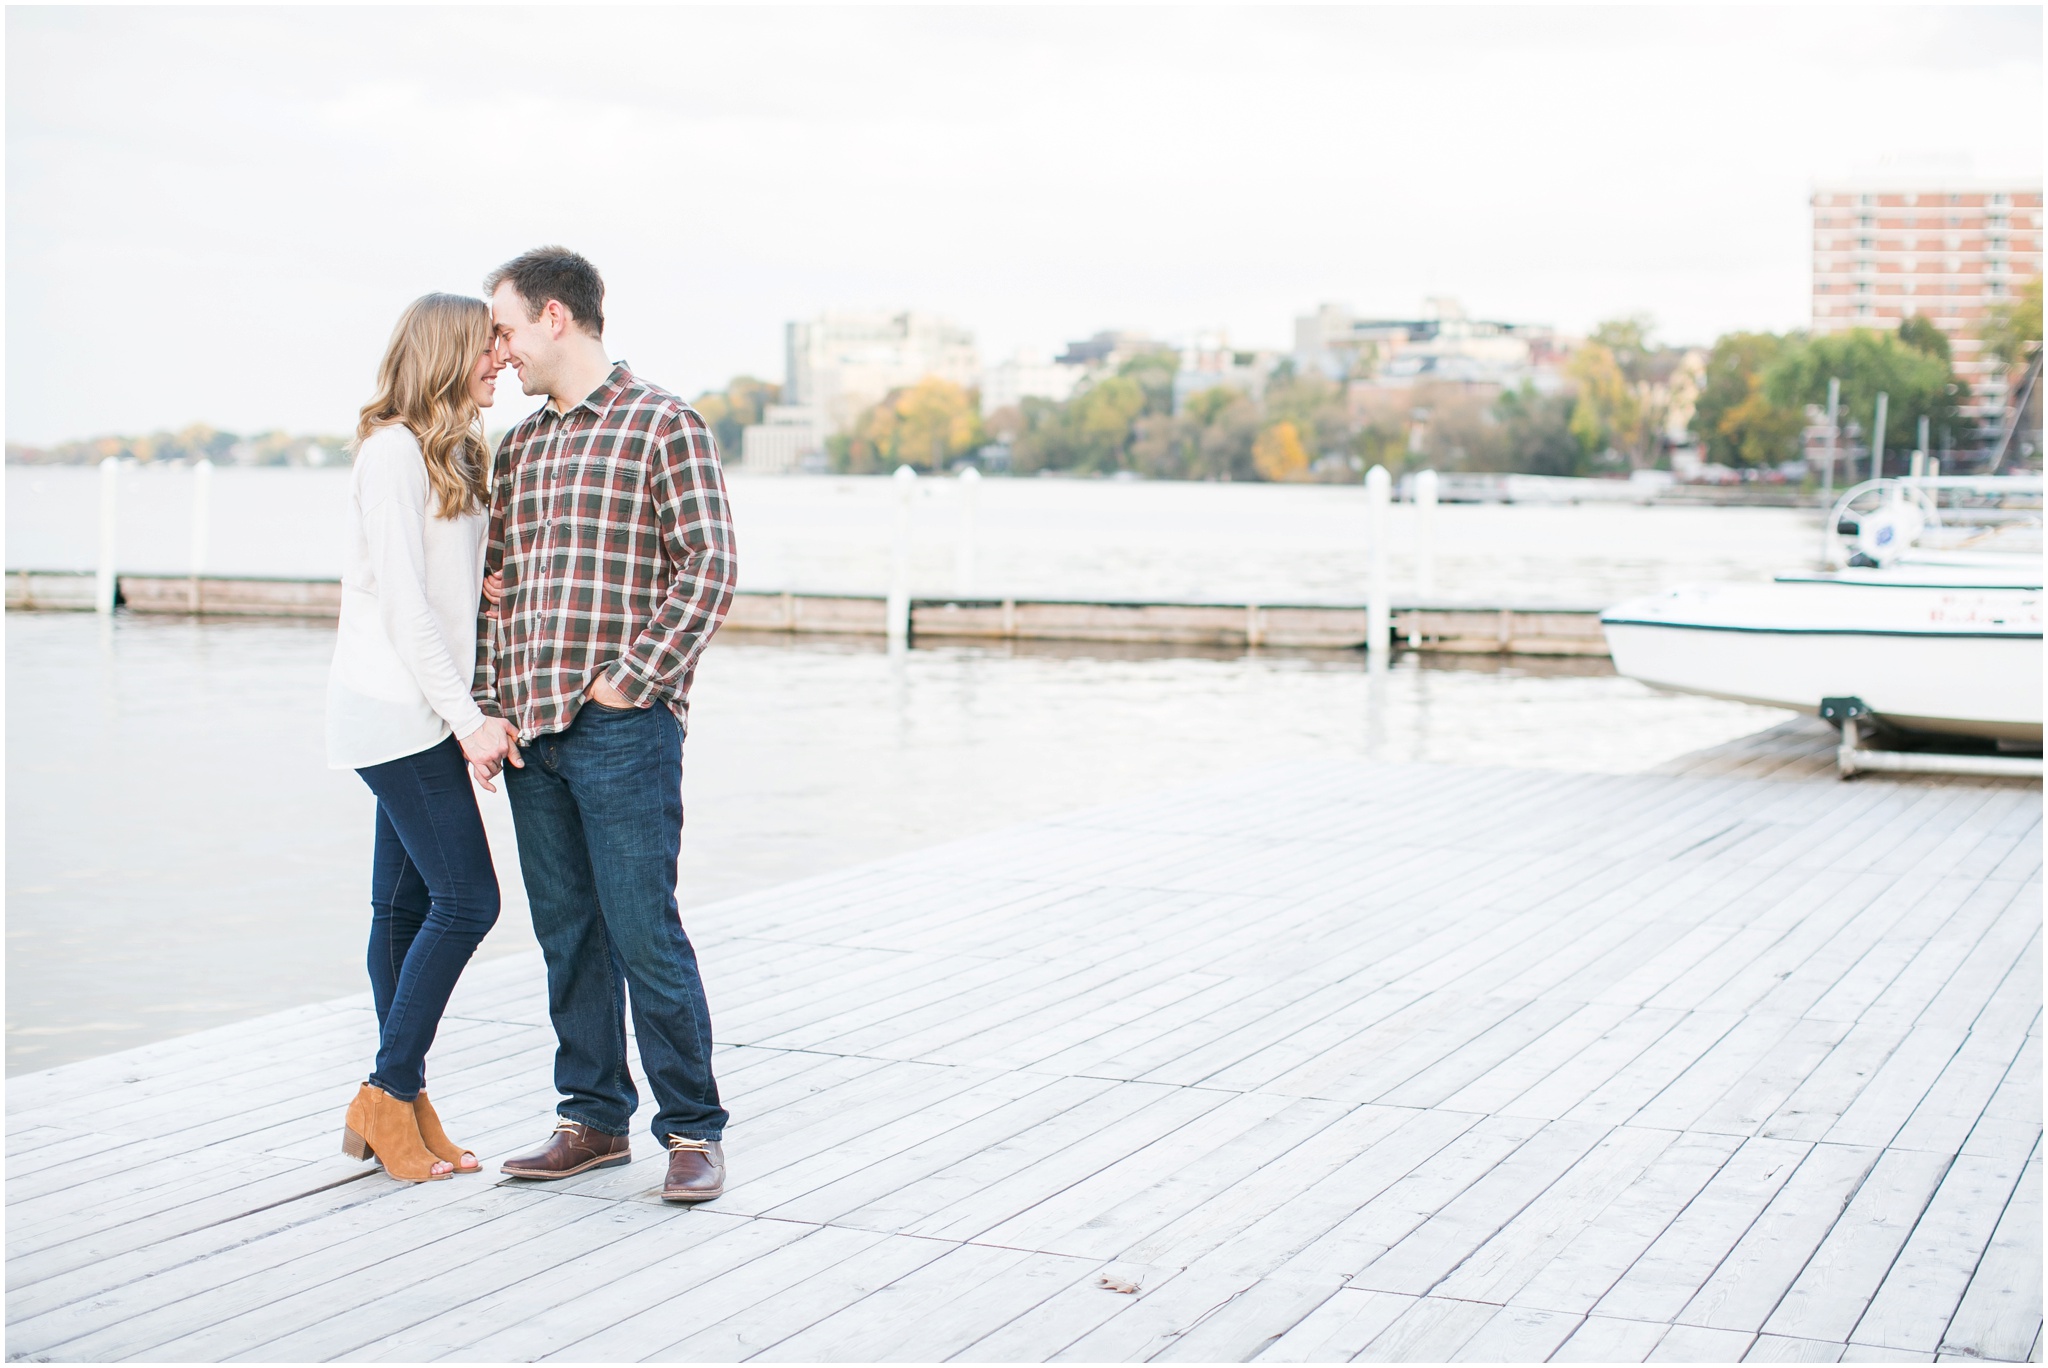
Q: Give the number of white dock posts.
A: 6